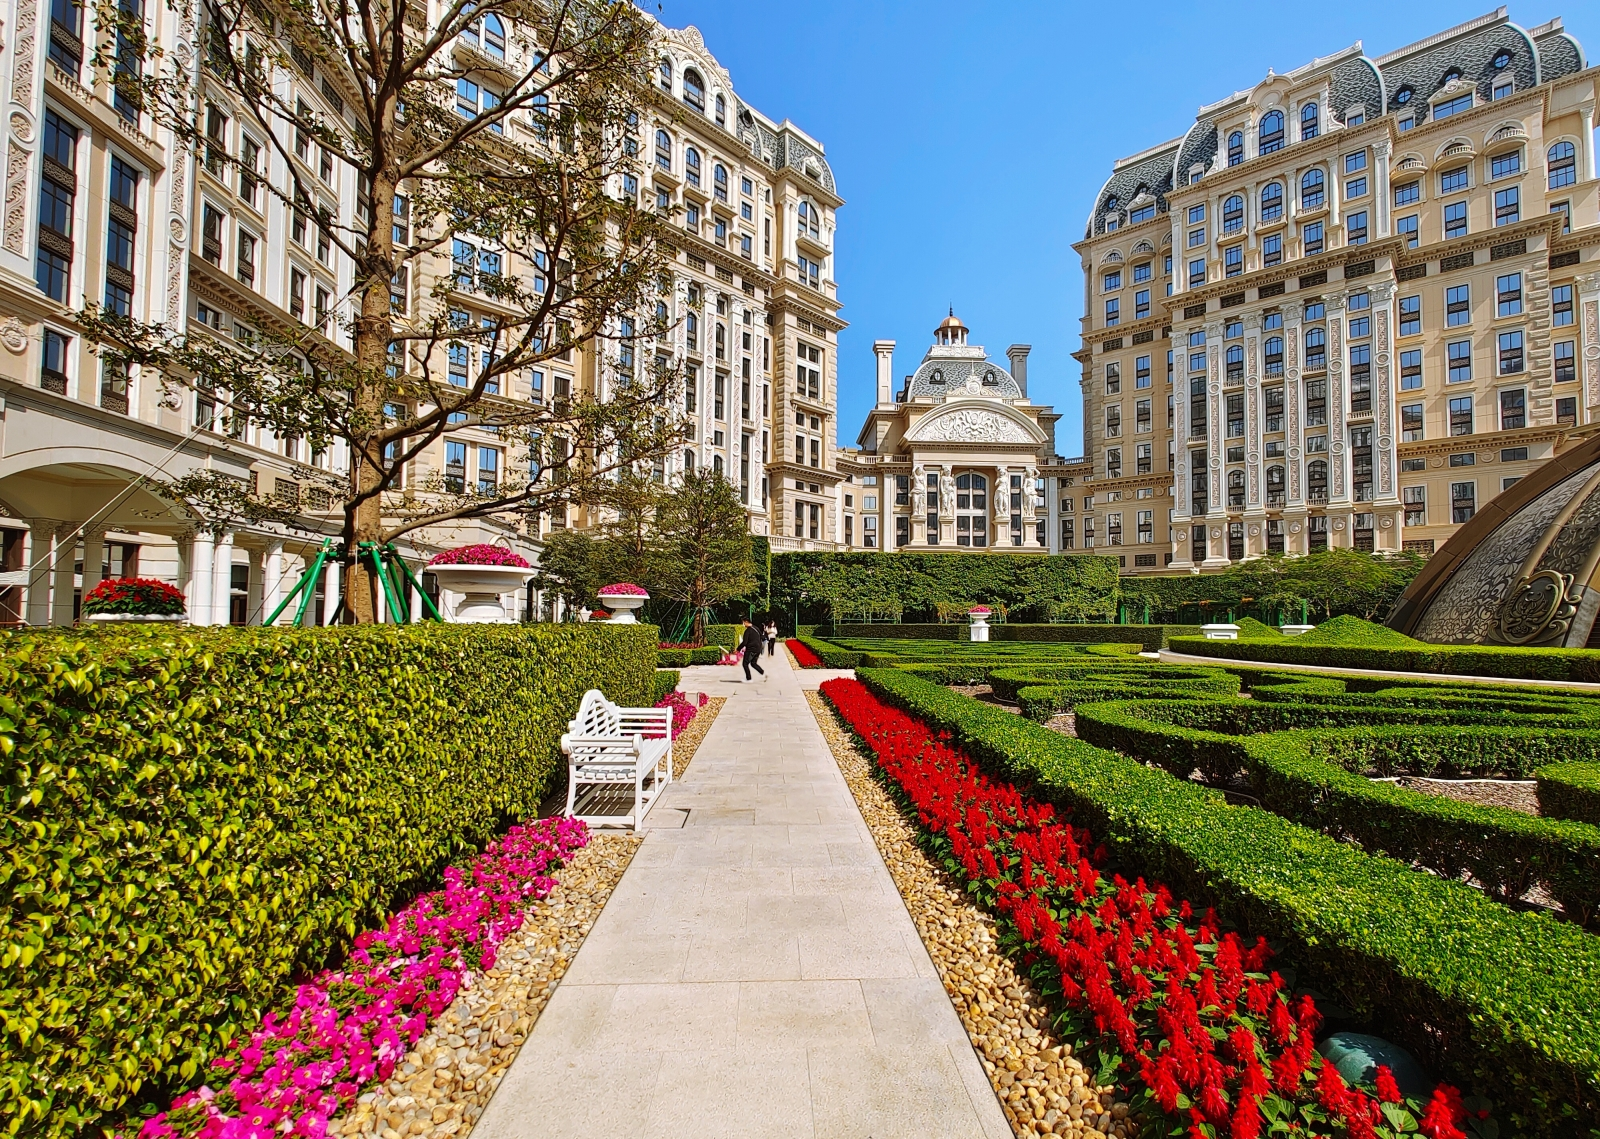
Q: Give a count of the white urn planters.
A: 4